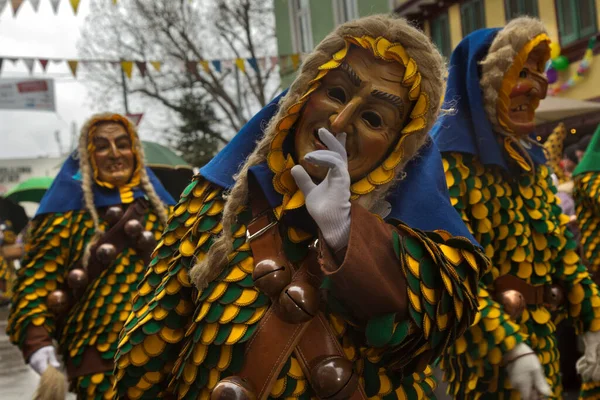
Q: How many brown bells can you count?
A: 12